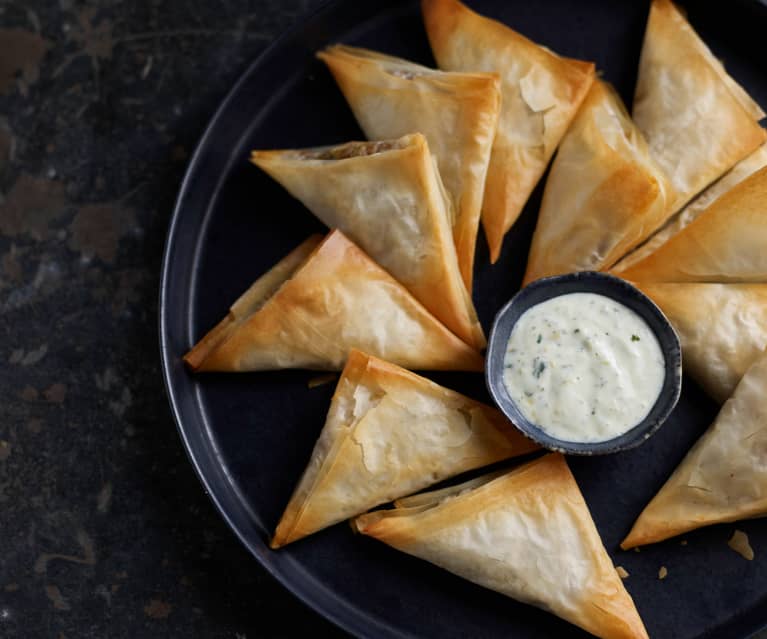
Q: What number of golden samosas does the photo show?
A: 11